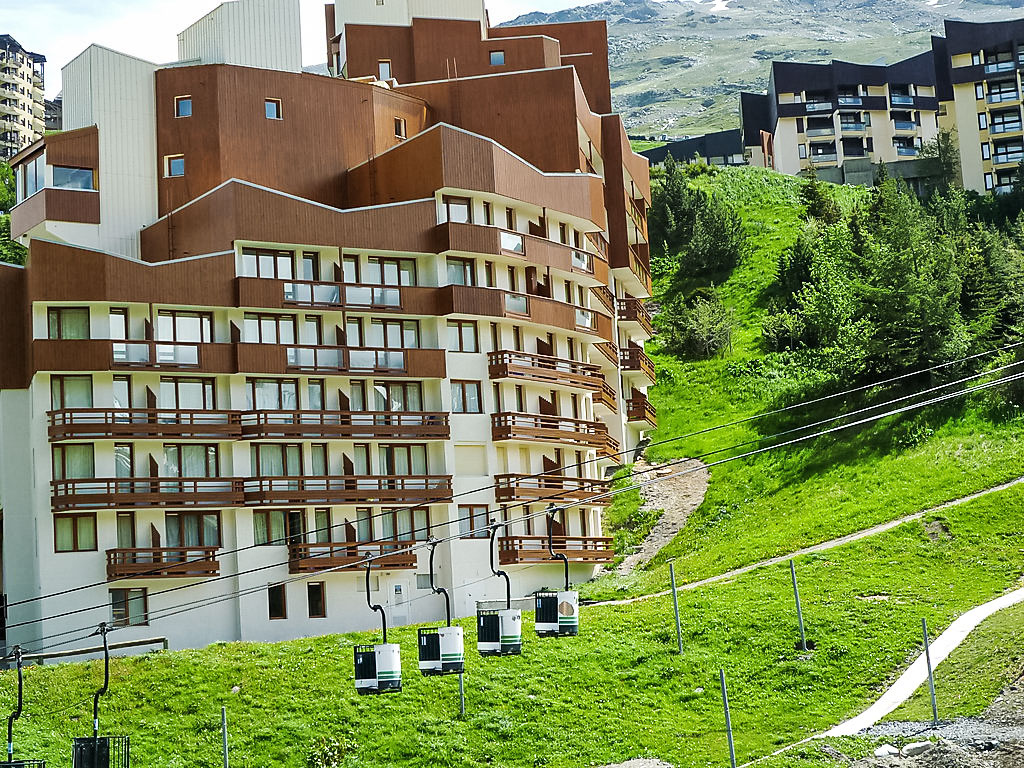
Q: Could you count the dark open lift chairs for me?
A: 2